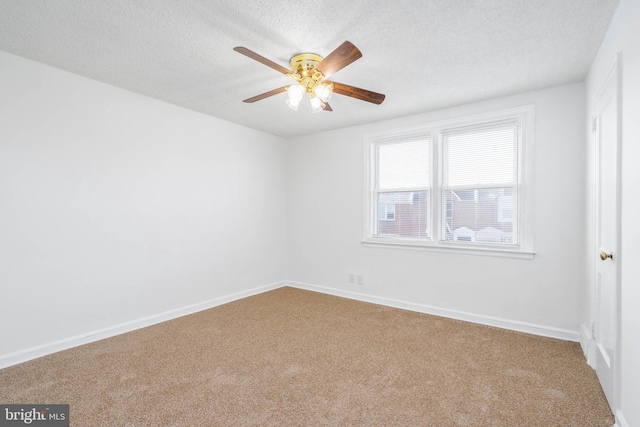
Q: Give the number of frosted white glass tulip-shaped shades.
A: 4